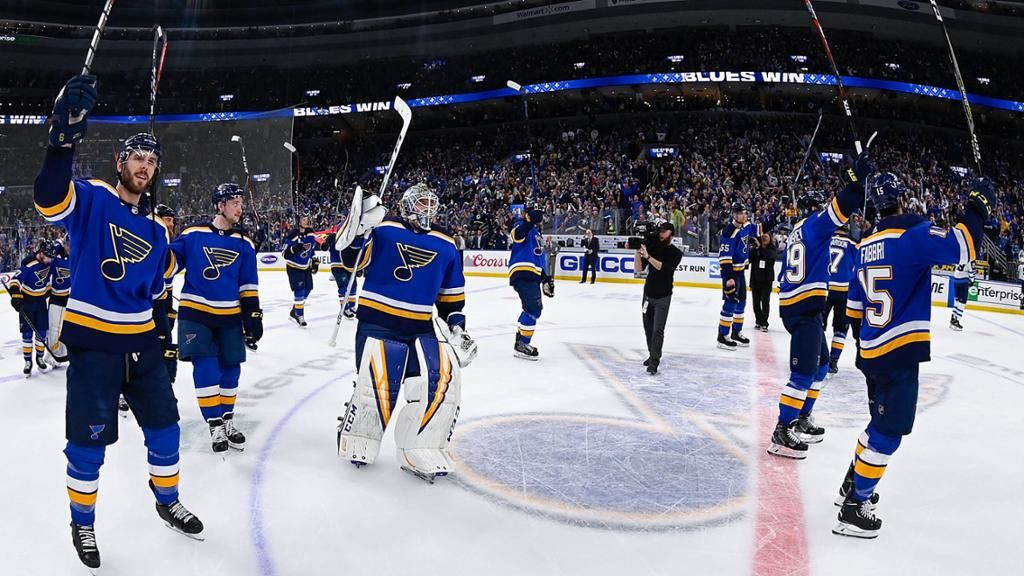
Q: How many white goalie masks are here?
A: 1